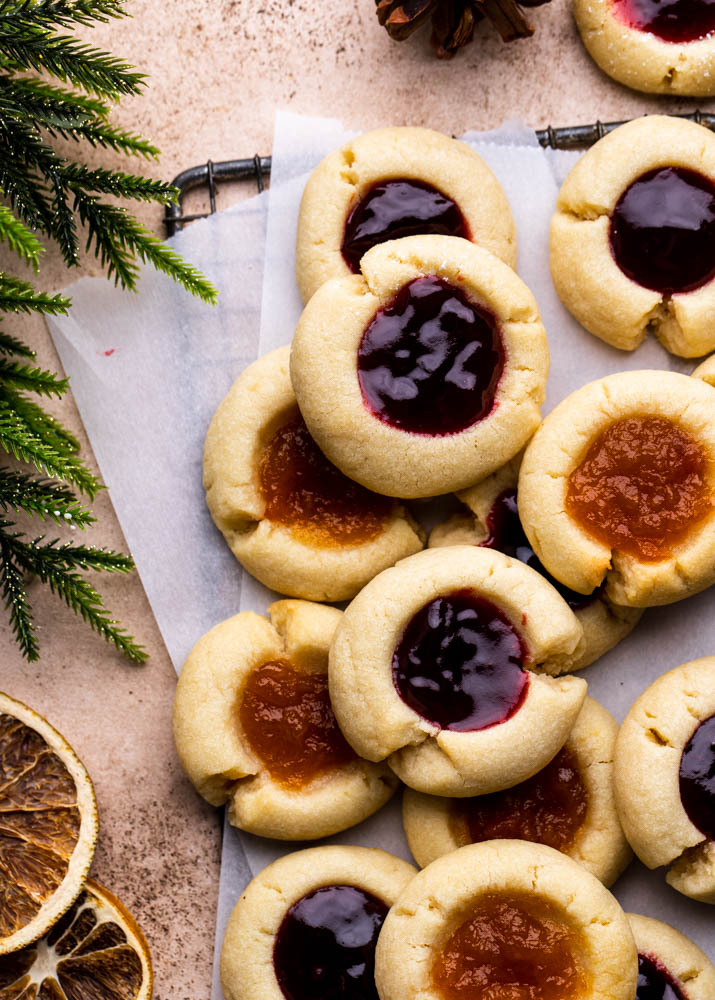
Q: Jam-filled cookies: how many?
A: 14